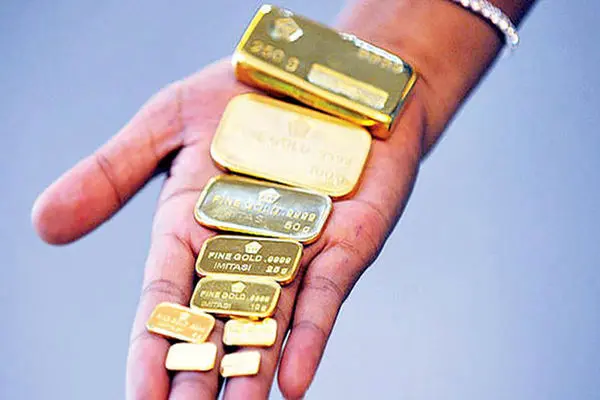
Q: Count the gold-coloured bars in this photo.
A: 9